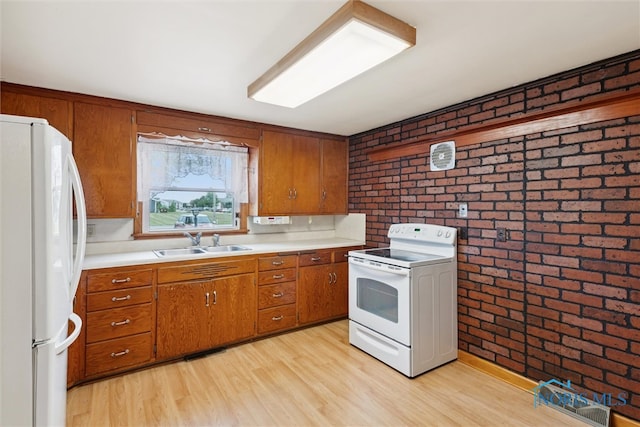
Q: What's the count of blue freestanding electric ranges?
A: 0